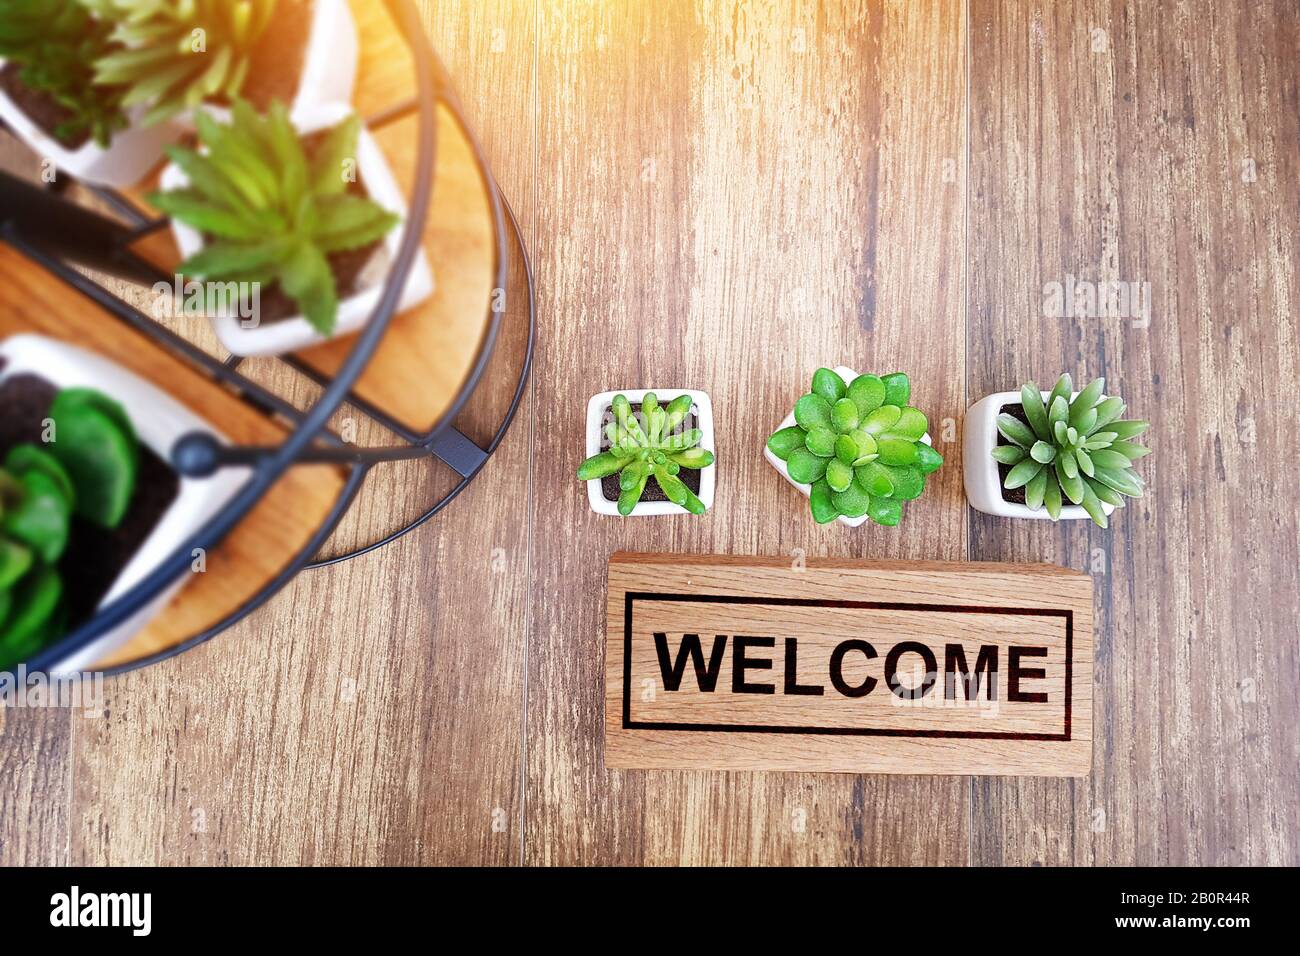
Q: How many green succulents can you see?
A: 7